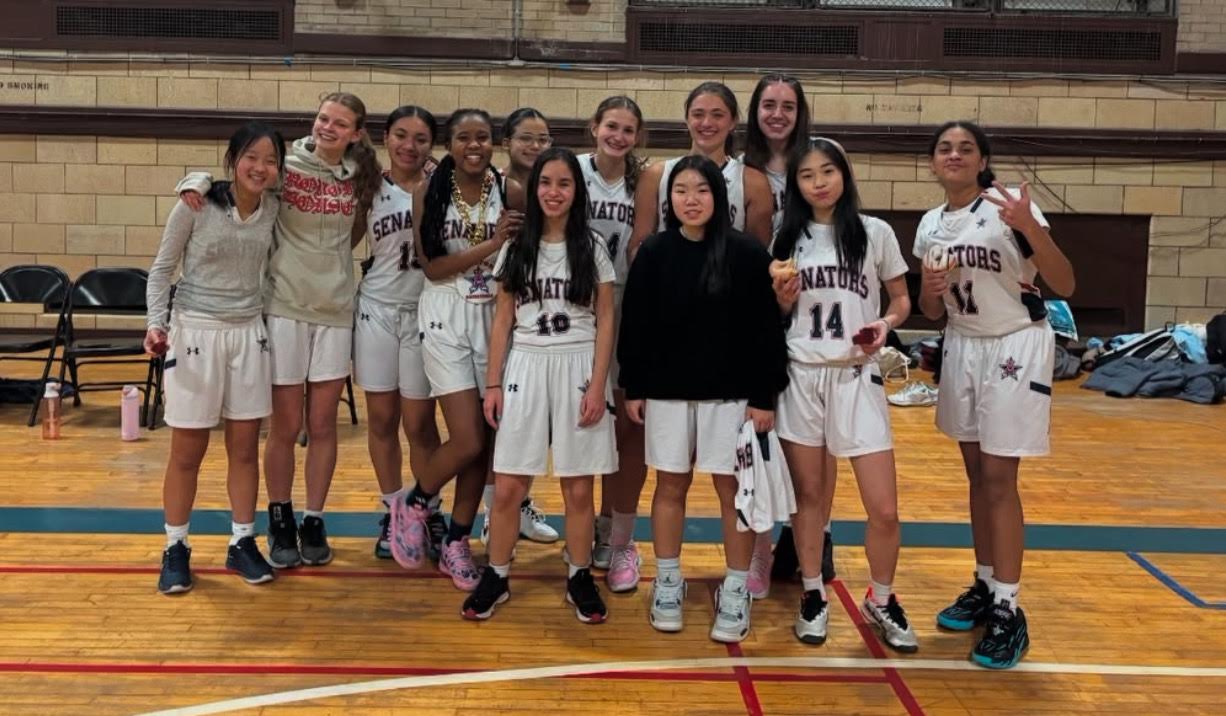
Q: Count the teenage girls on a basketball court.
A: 12